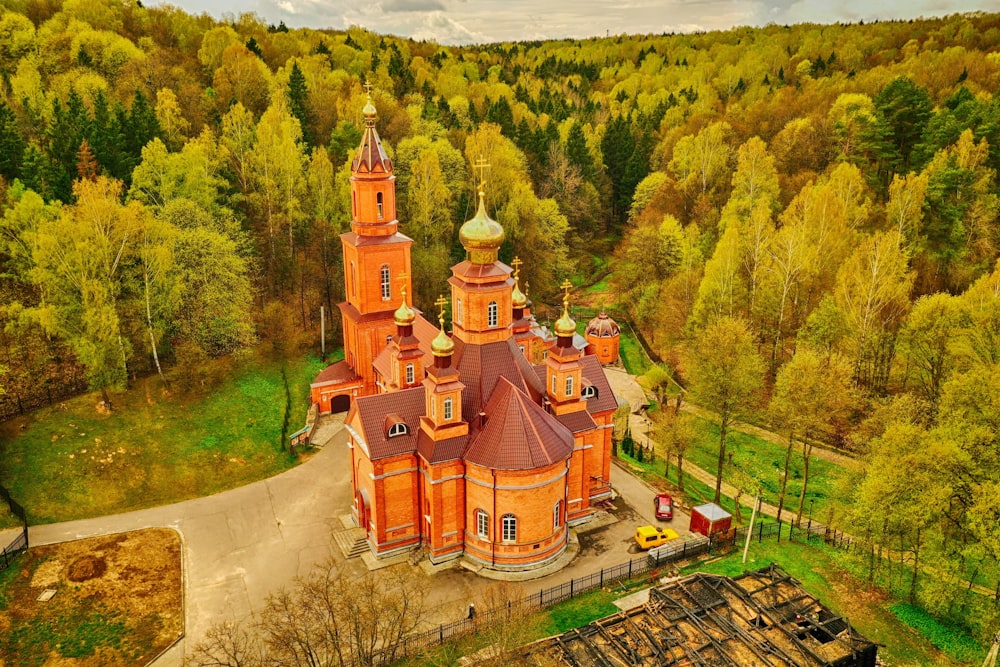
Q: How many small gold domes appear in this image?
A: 5